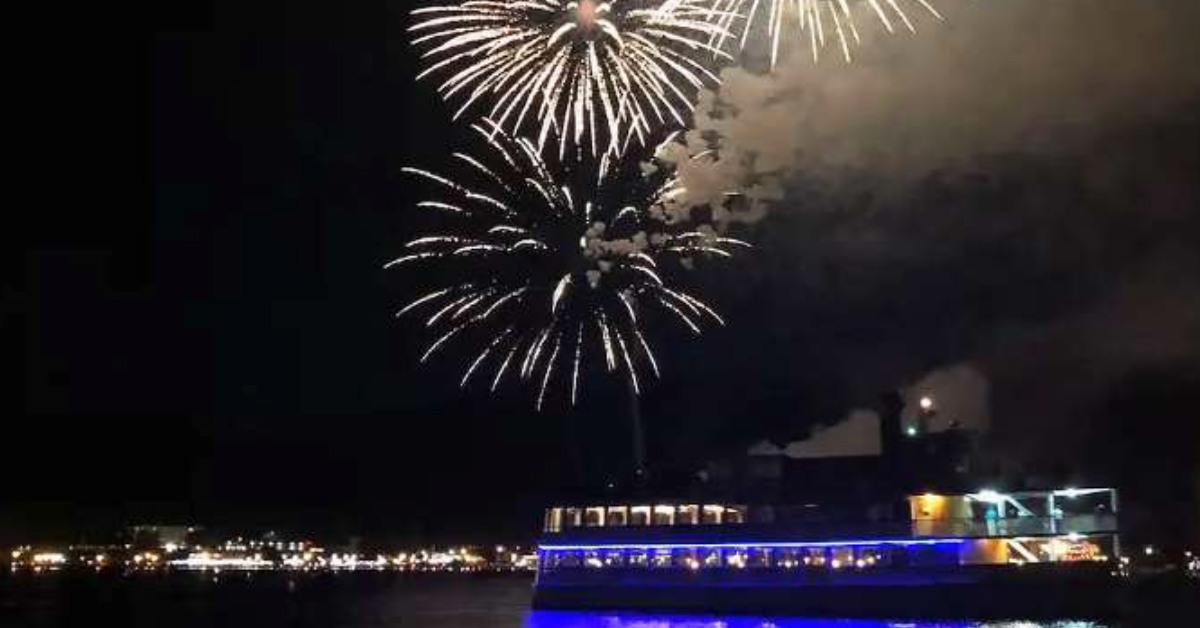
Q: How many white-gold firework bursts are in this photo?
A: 3